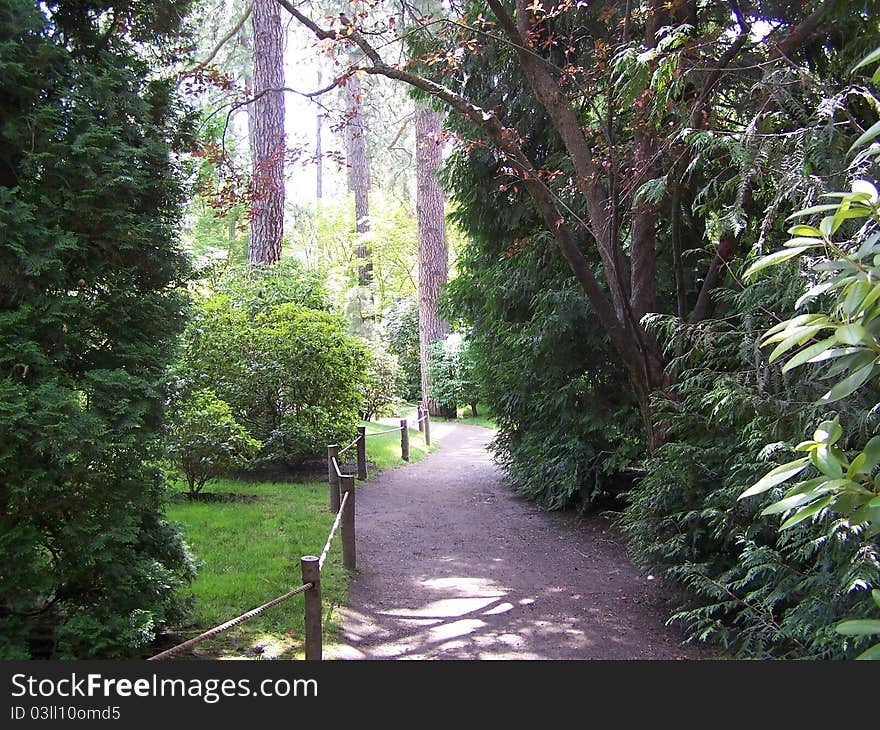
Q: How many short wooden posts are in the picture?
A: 7